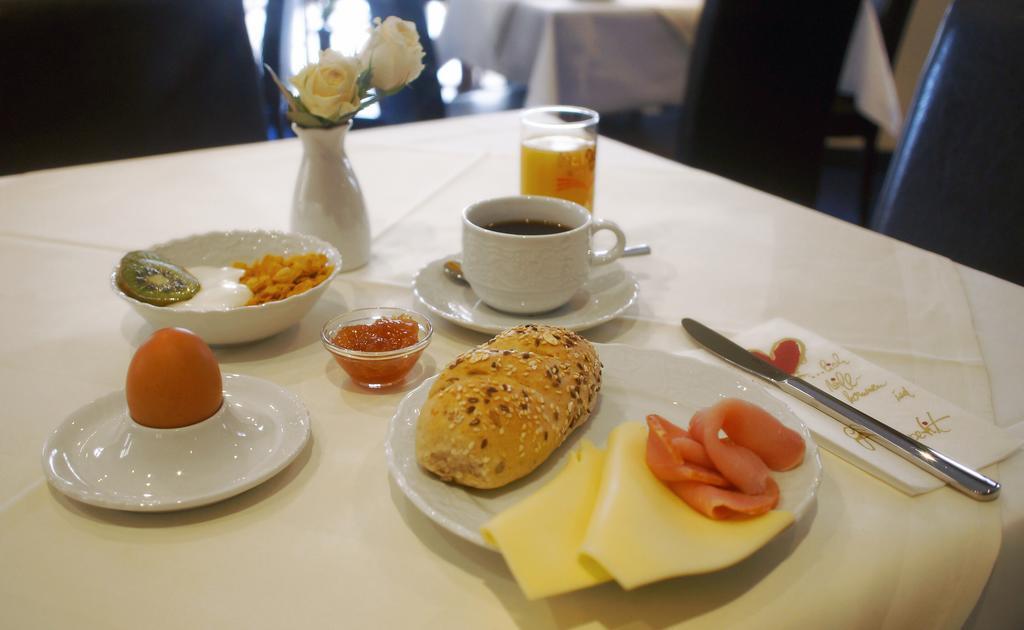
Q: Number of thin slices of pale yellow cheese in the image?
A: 2